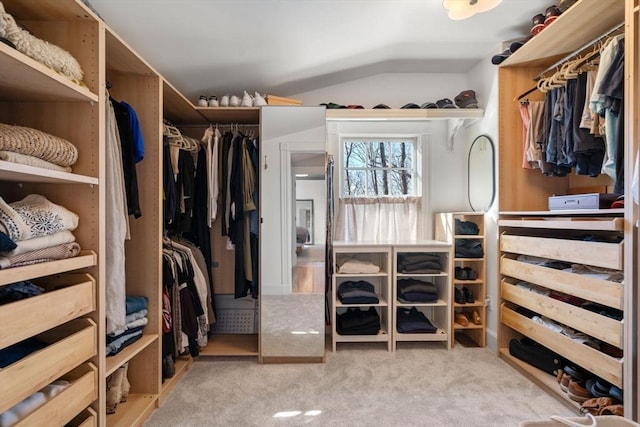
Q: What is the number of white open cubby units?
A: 2